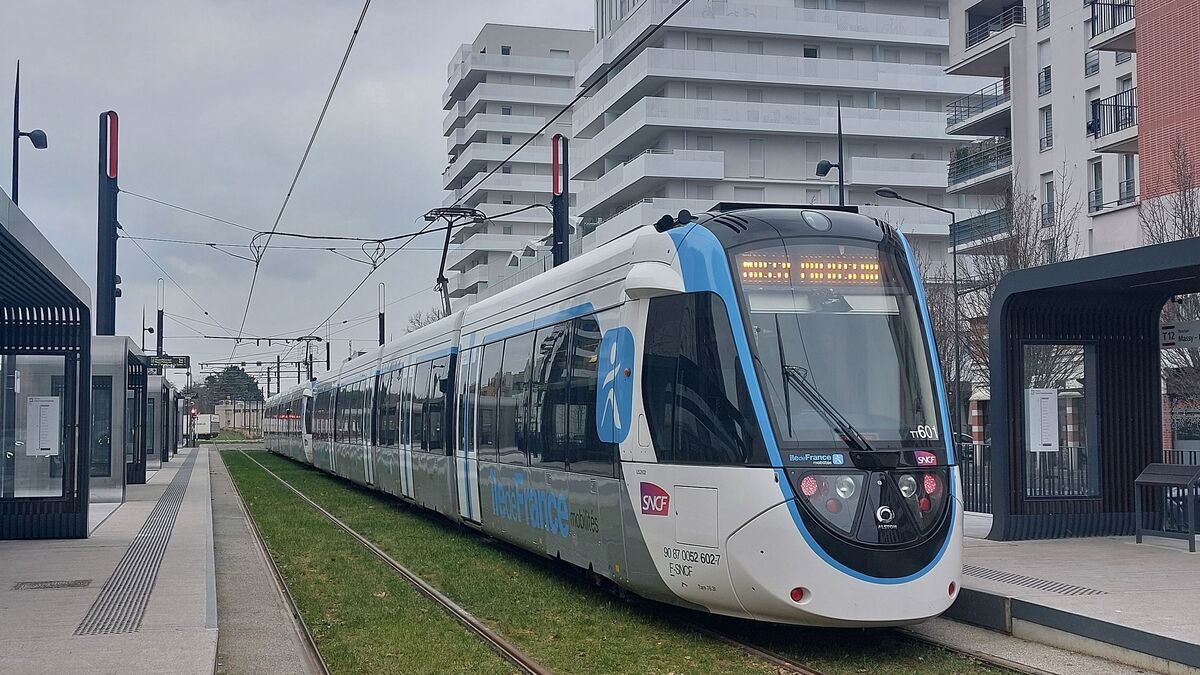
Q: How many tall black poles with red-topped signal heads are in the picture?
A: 2